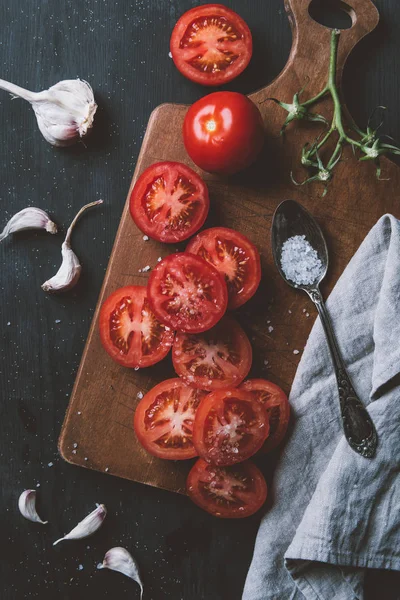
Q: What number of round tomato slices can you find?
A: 10